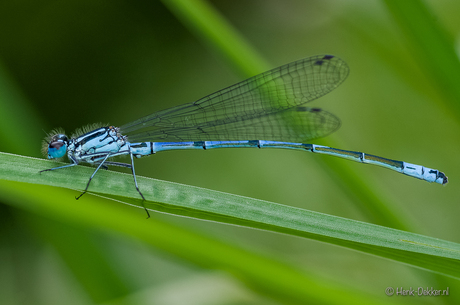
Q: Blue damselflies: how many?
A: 1